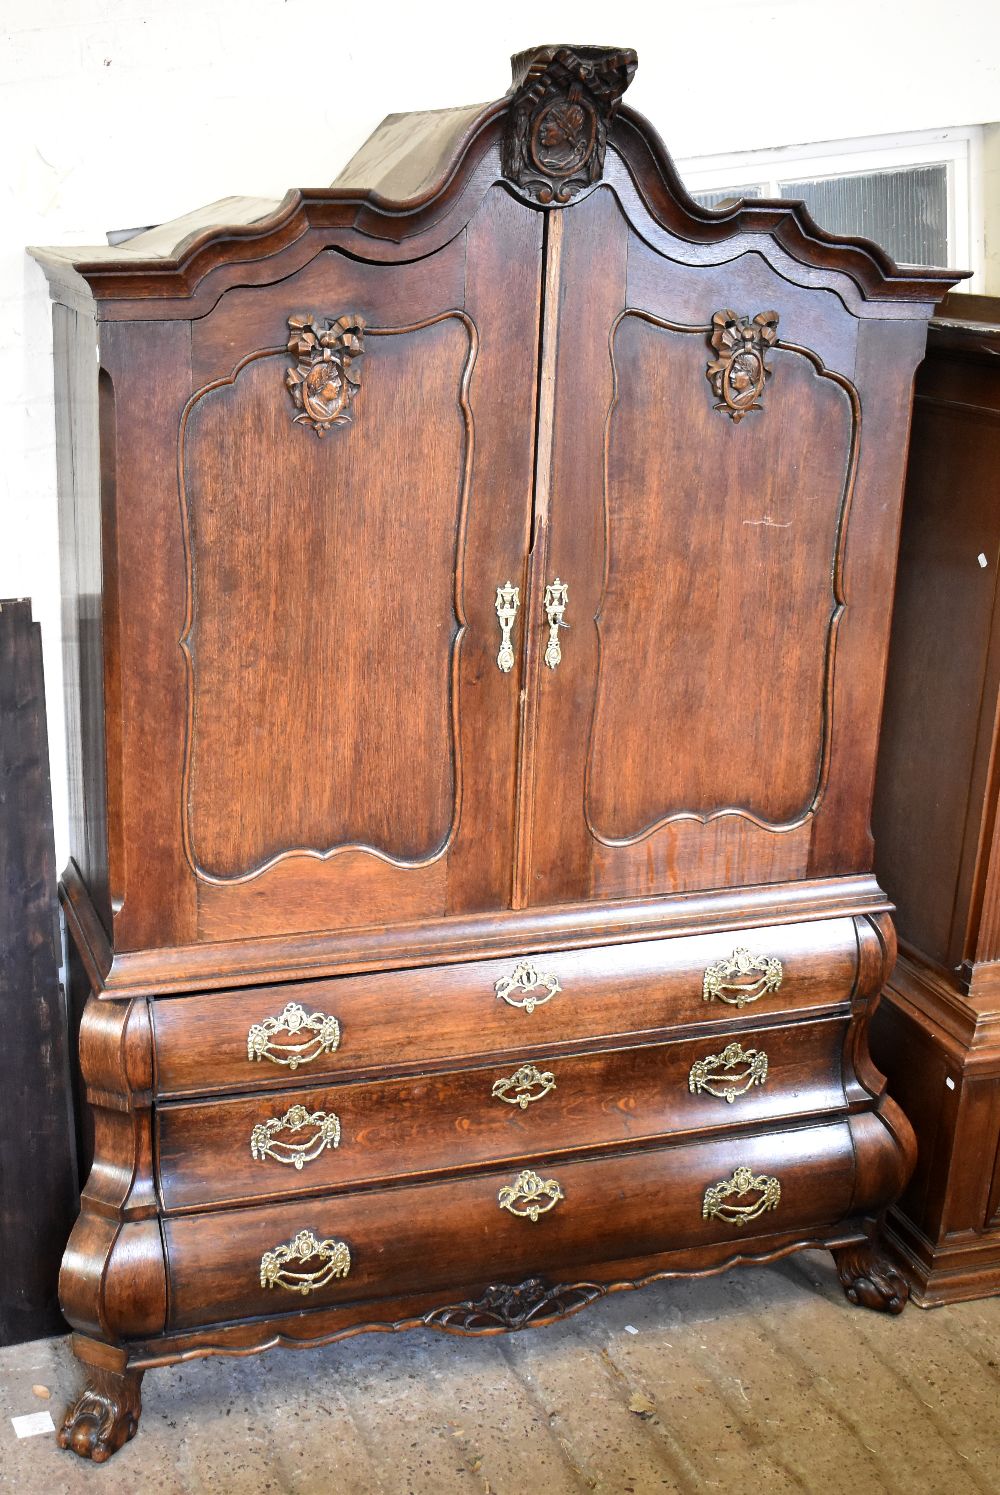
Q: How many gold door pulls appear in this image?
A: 2